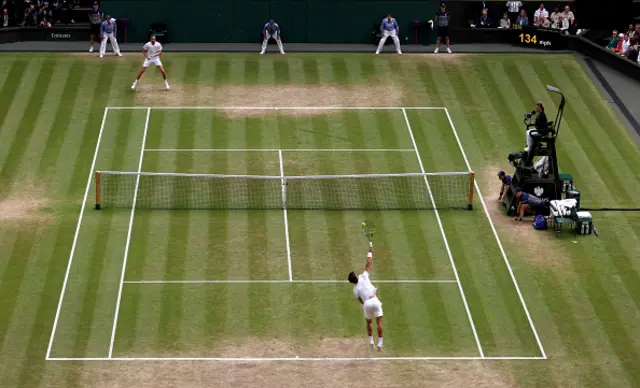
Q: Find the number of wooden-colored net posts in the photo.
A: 2